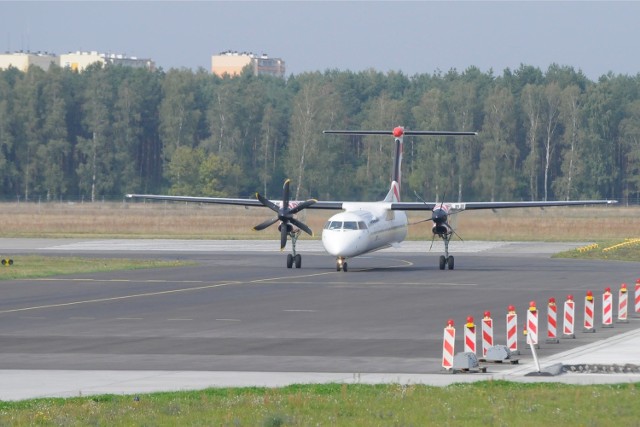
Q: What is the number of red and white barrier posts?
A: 11